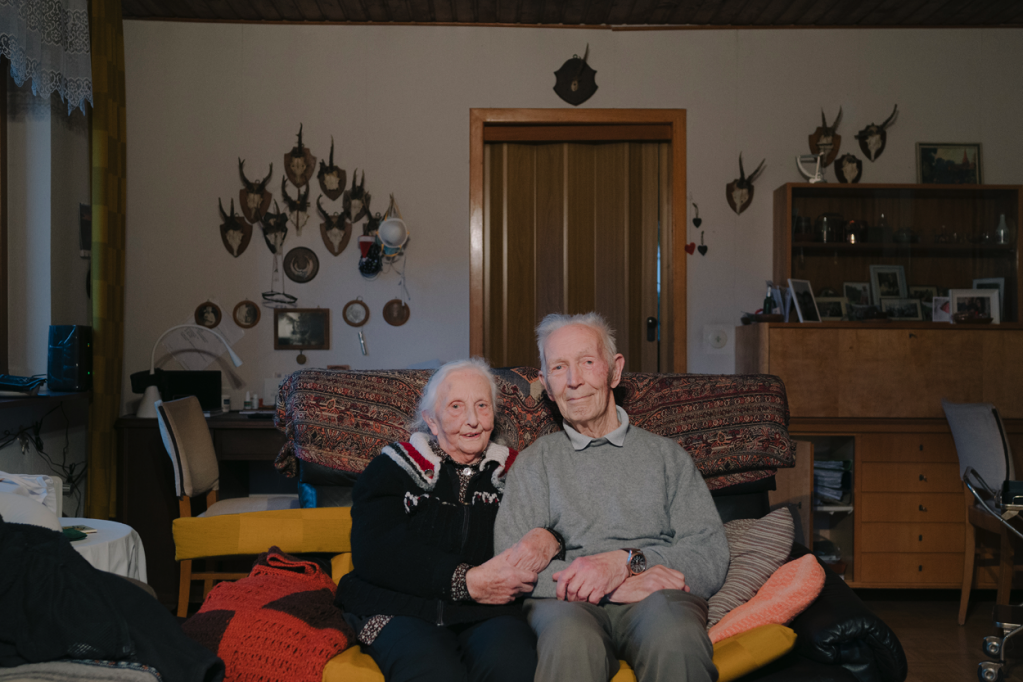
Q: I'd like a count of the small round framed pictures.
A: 4